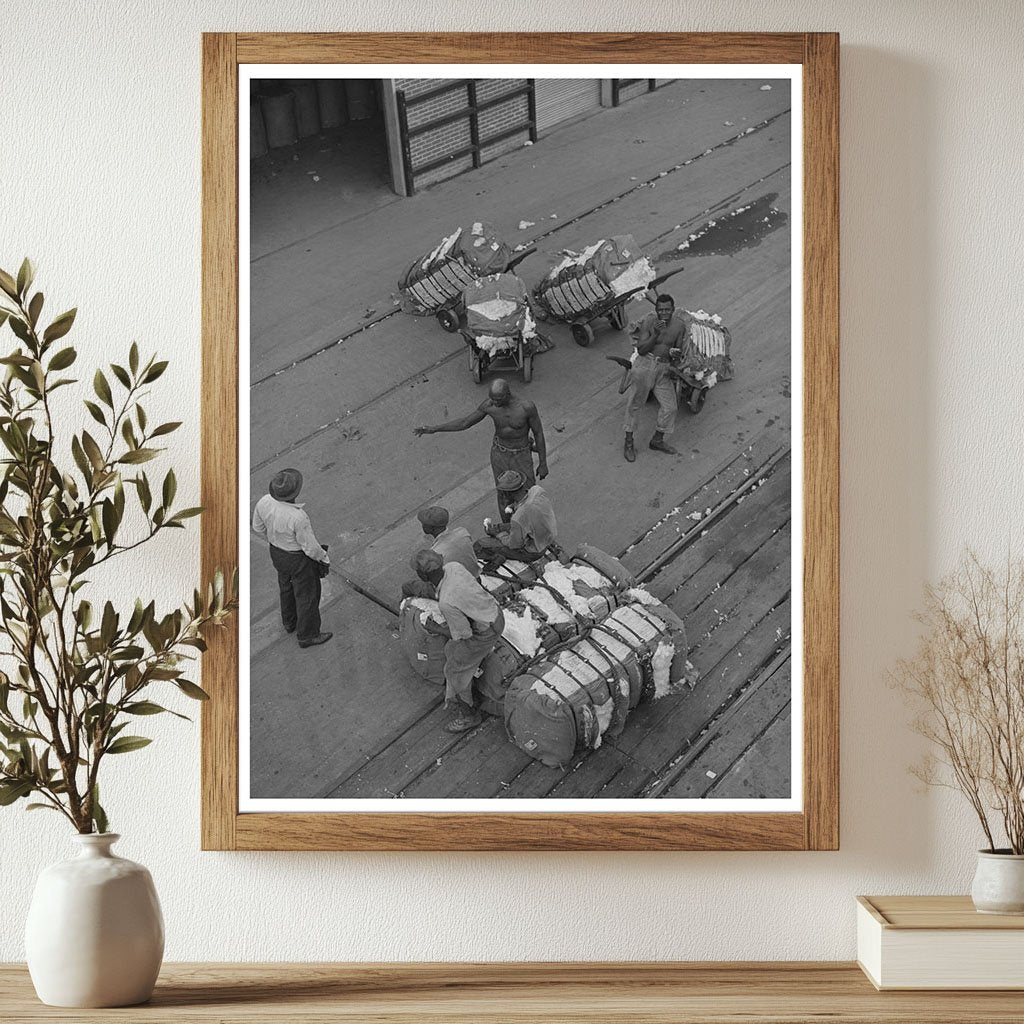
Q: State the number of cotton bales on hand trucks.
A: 4